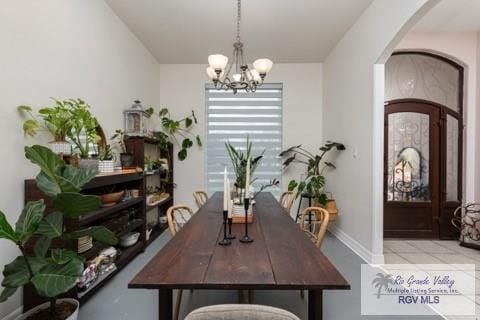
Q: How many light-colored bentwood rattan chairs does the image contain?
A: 4